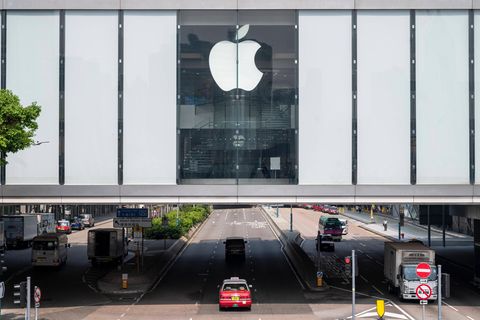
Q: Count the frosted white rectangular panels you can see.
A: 6